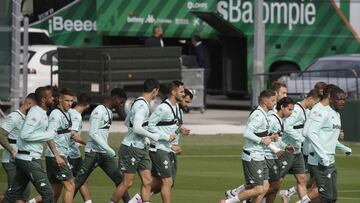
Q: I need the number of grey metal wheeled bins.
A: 1